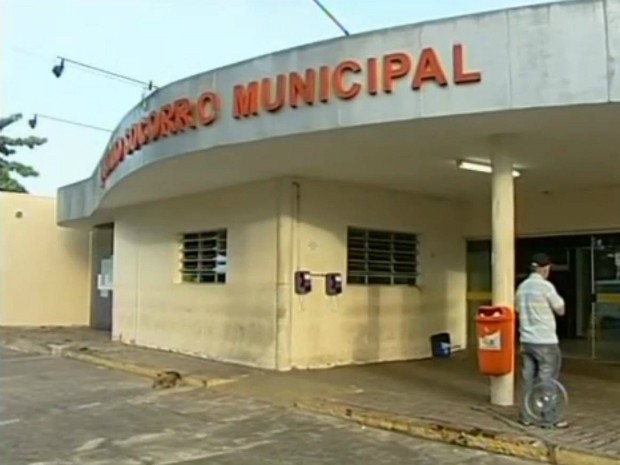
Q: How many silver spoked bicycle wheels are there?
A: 0